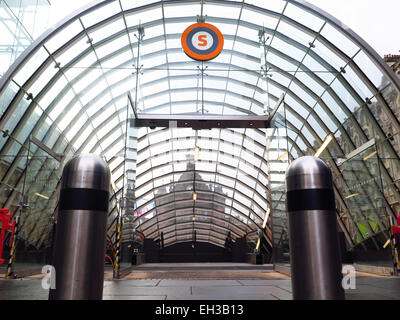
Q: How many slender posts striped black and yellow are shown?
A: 3